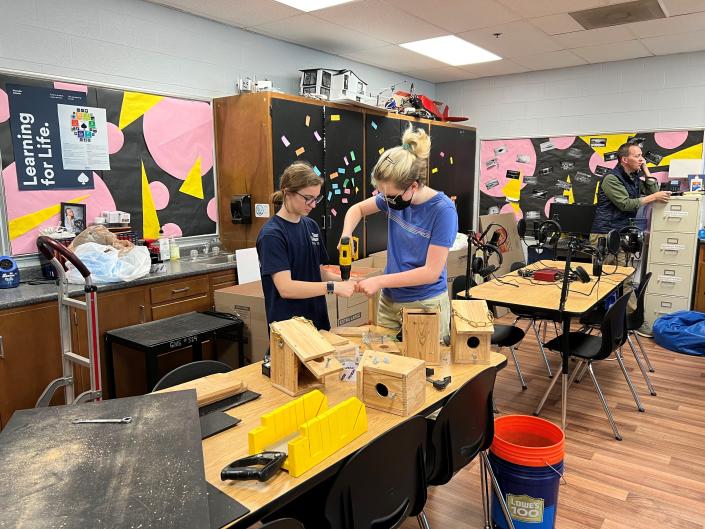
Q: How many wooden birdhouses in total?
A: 4